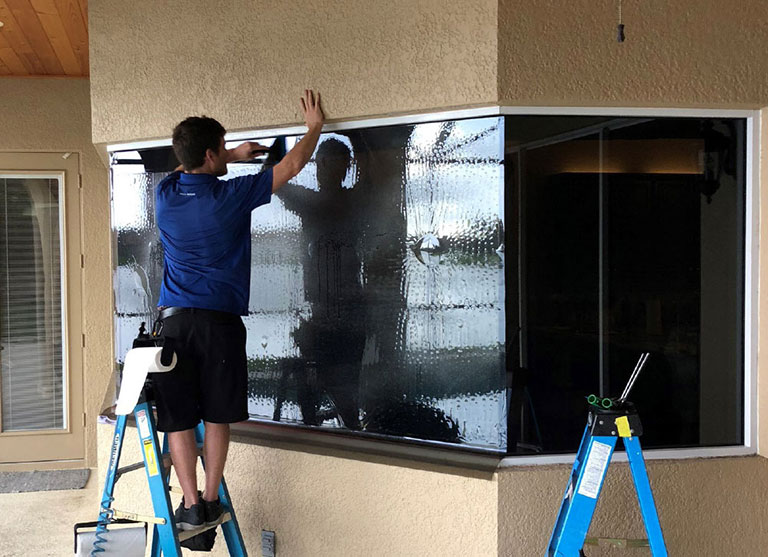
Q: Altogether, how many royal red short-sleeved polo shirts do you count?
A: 0